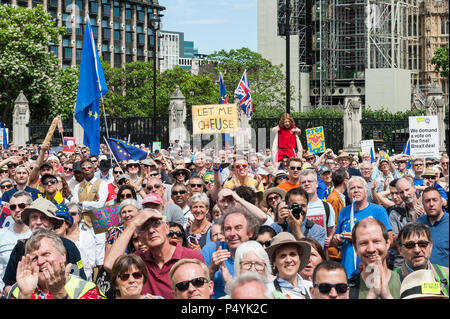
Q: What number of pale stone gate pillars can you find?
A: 6